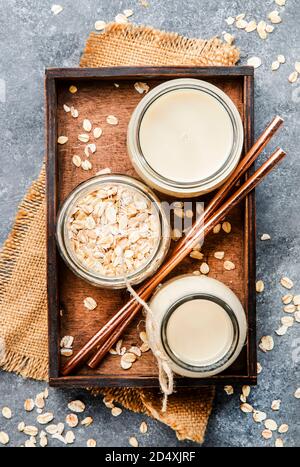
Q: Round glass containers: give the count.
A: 3